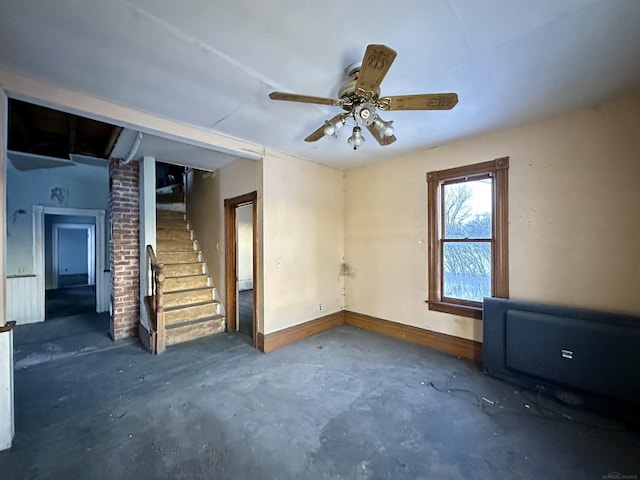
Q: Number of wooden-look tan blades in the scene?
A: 5